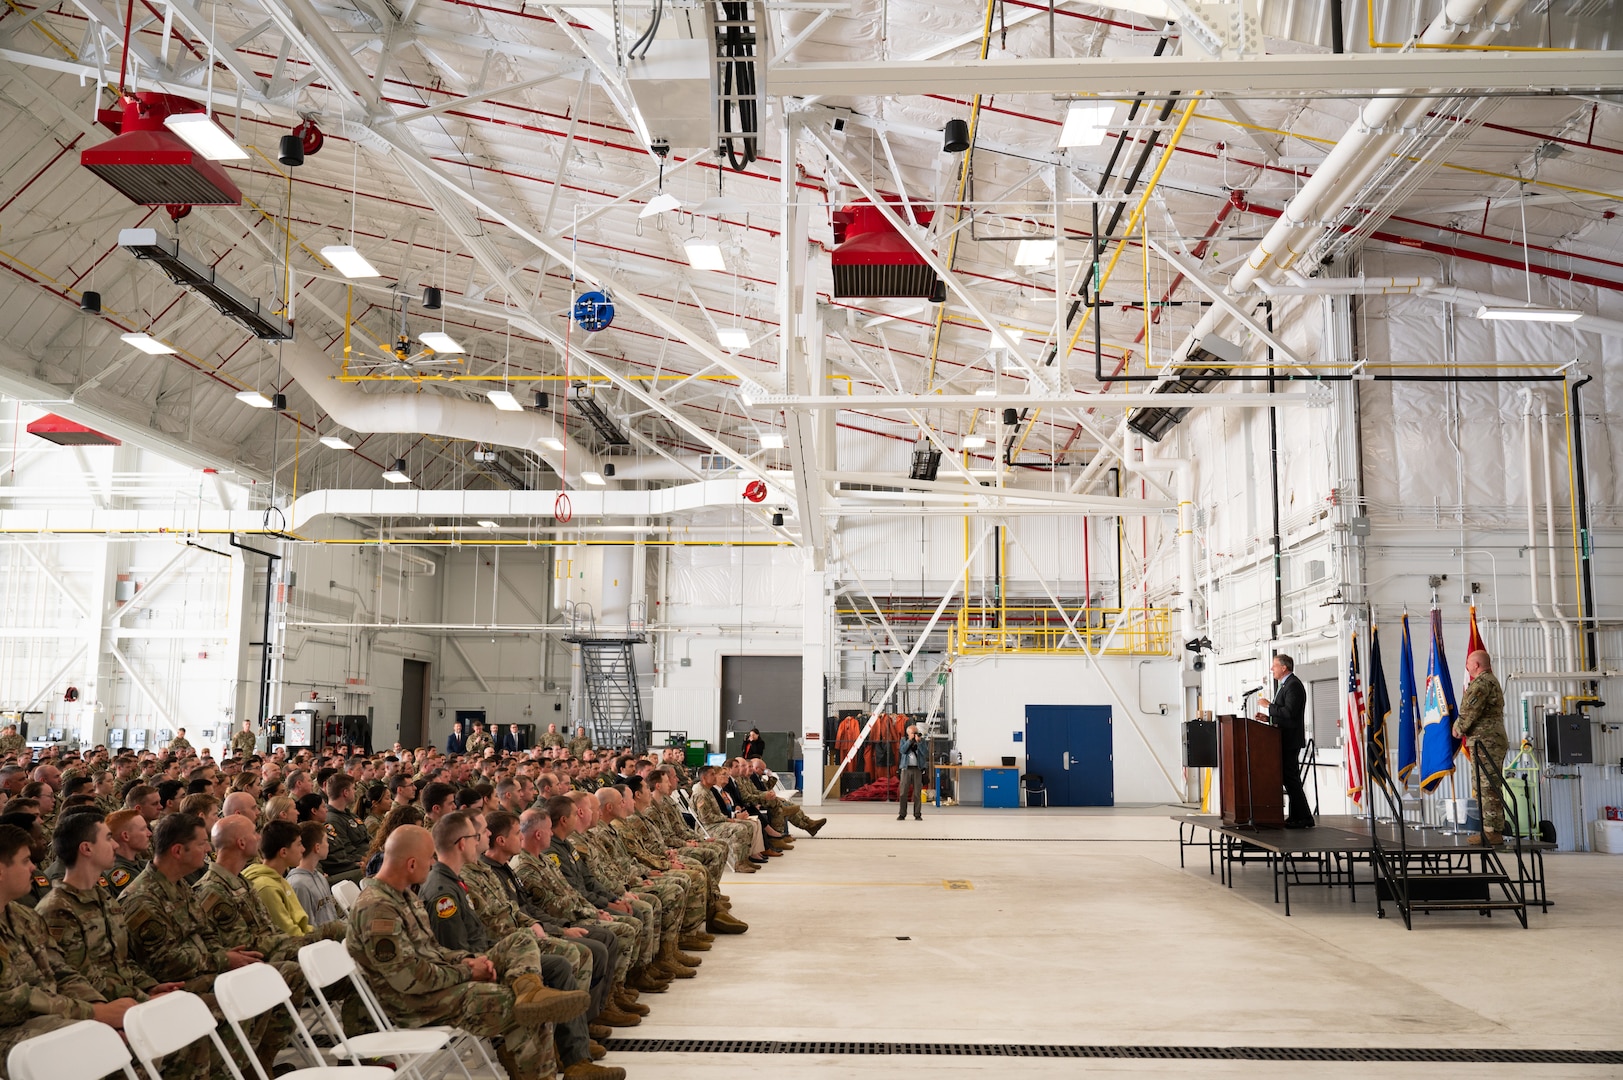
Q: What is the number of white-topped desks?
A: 0